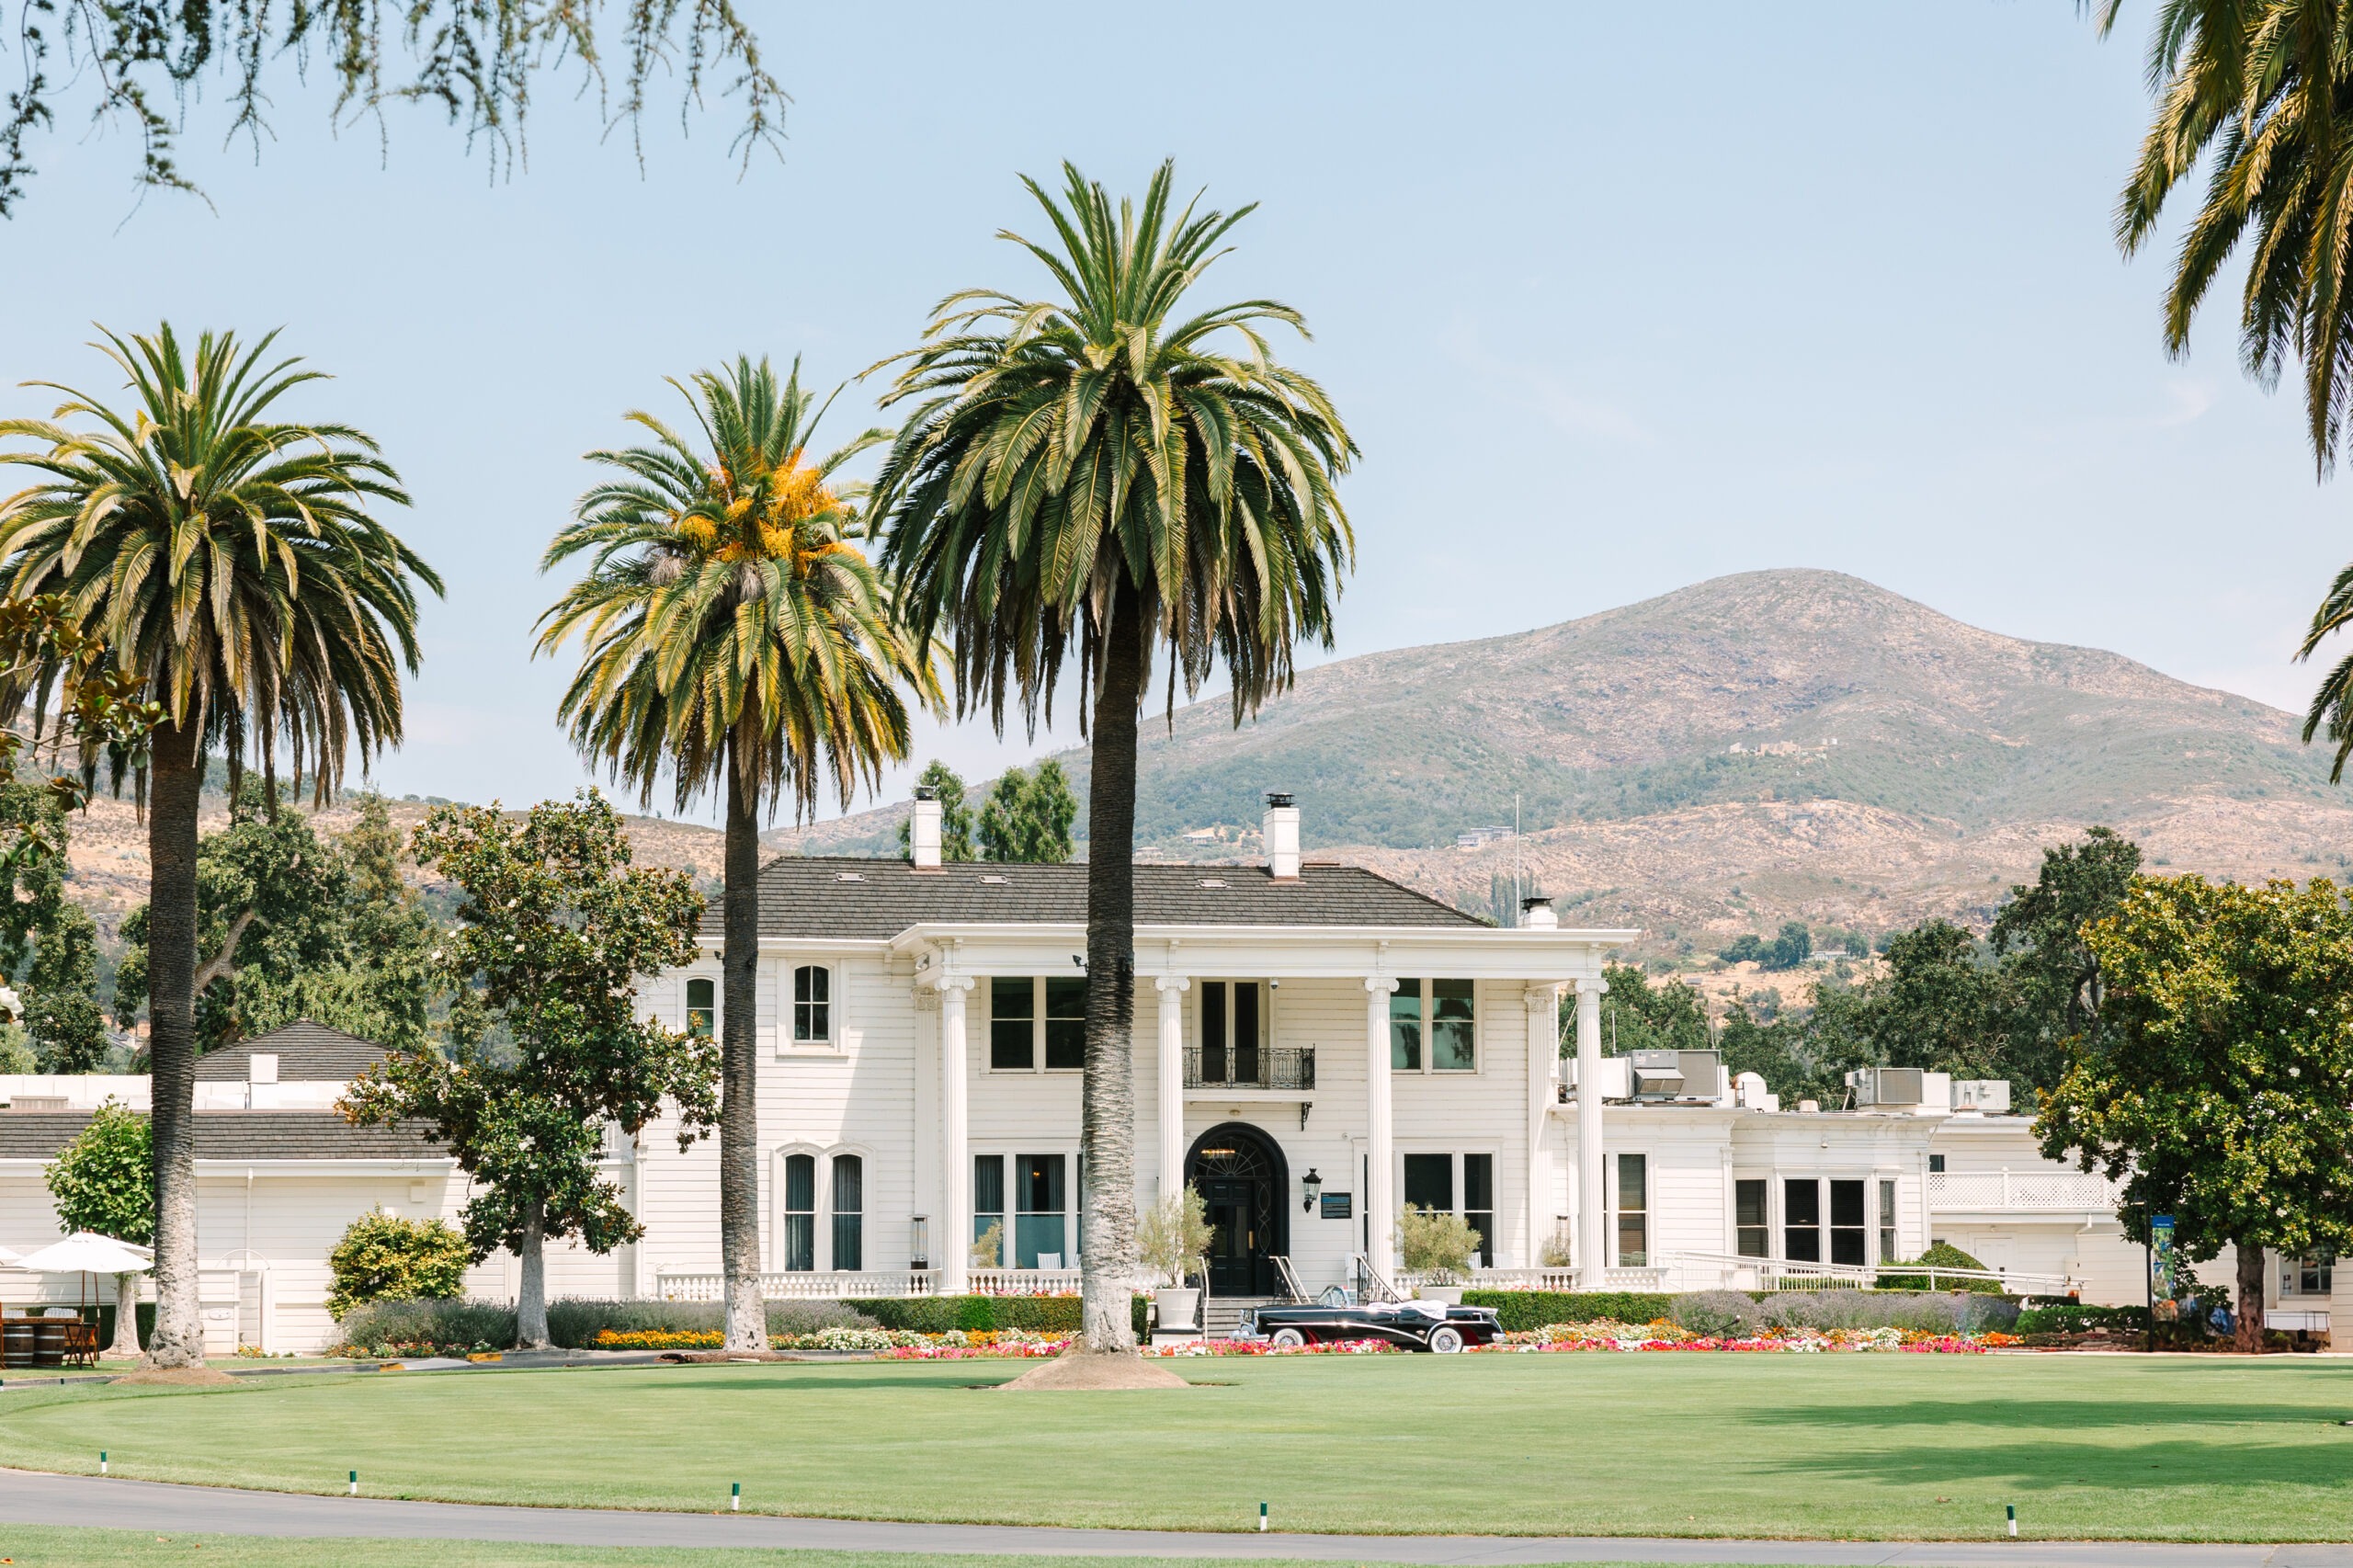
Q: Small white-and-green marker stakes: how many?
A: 5